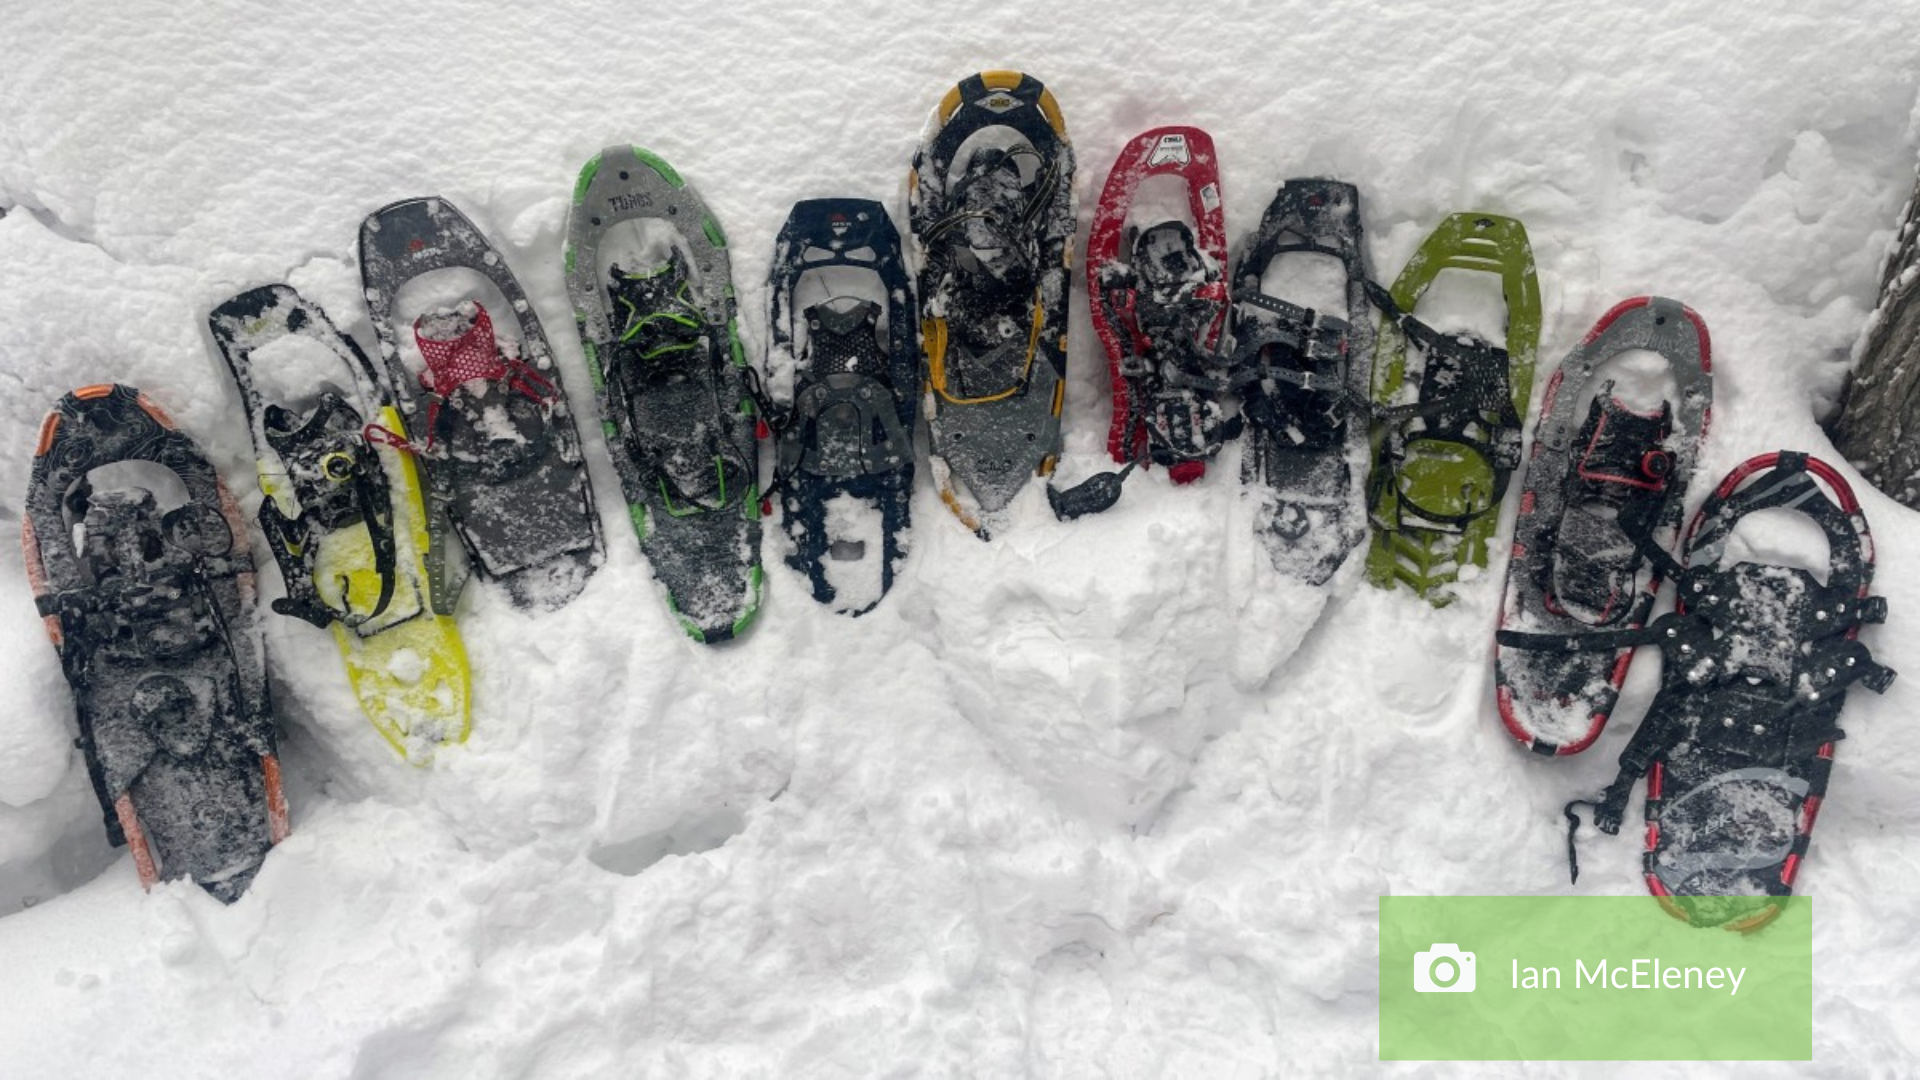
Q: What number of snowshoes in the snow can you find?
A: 11